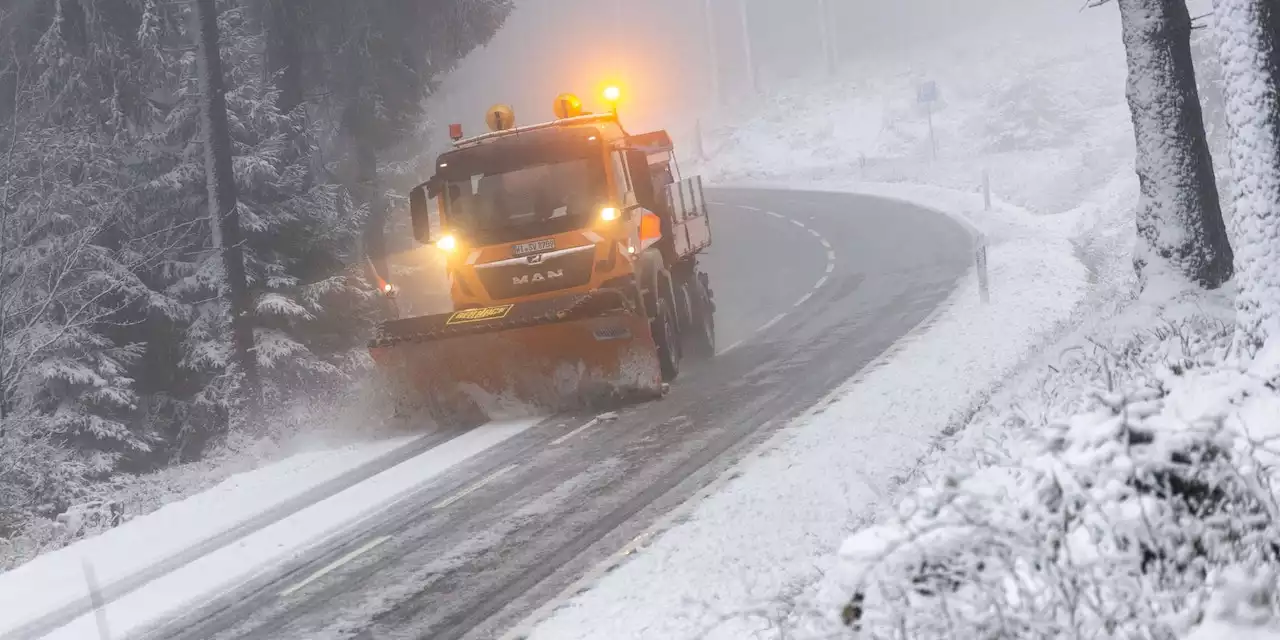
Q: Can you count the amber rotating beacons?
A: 3